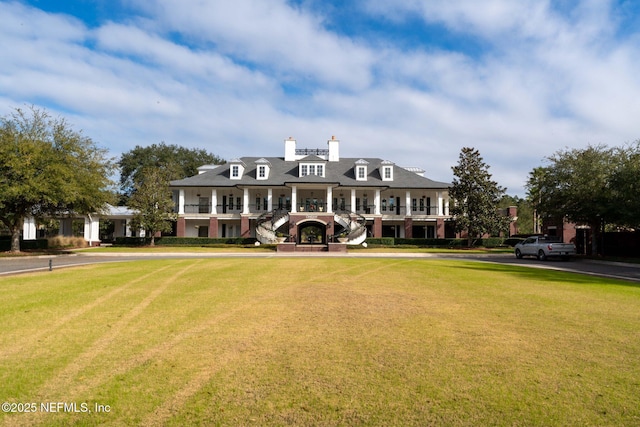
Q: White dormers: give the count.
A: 5